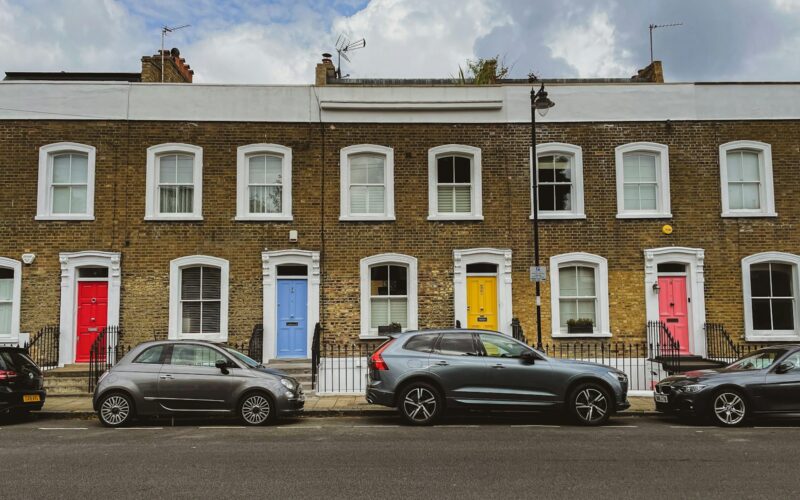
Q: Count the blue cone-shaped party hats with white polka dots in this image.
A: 0